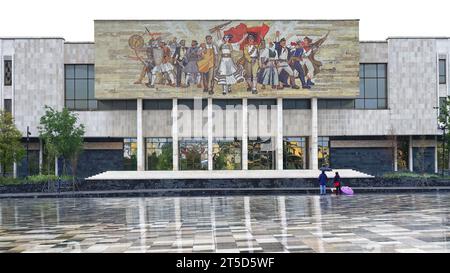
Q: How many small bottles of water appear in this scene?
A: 0